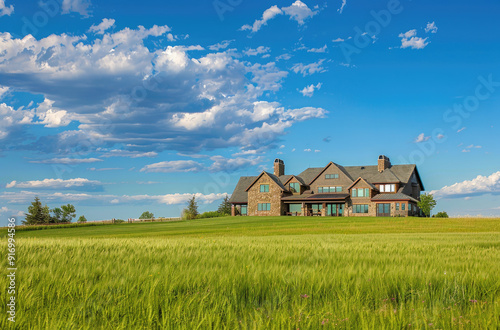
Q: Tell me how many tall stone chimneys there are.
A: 2